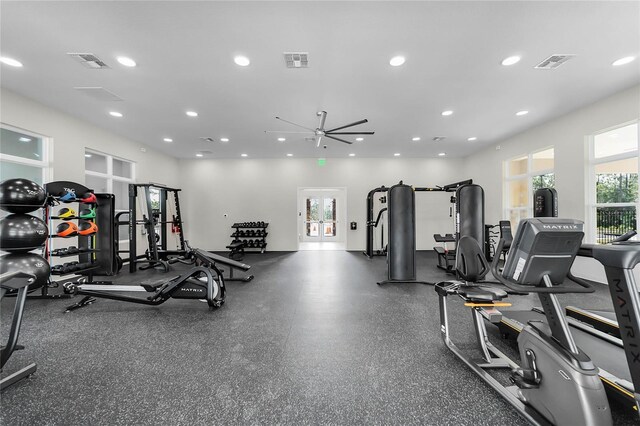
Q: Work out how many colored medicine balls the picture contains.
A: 6